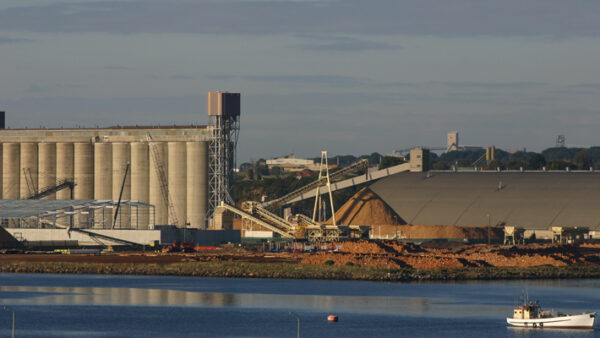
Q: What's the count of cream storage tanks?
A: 11